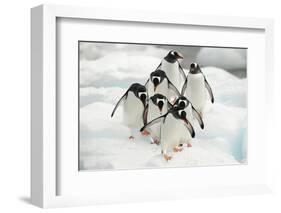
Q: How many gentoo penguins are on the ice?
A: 7